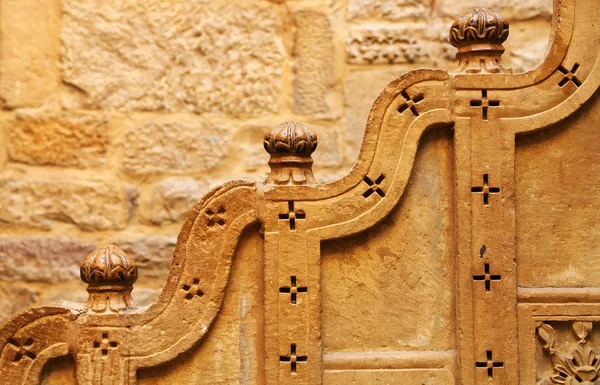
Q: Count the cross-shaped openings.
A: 14